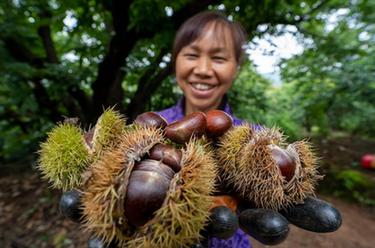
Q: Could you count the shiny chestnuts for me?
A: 6